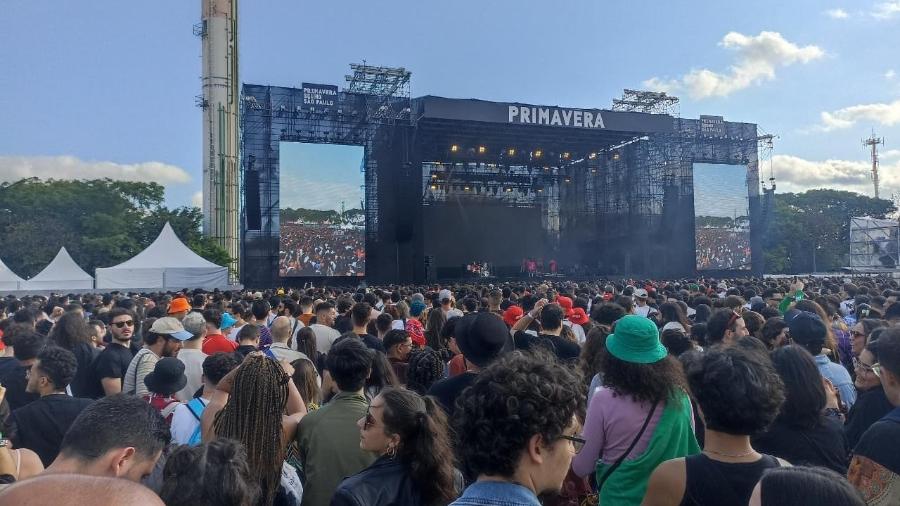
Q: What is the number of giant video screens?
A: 2